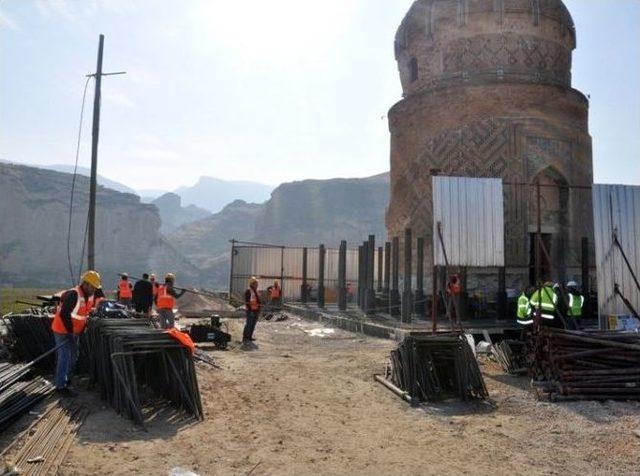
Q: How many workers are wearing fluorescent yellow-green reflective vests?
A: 3